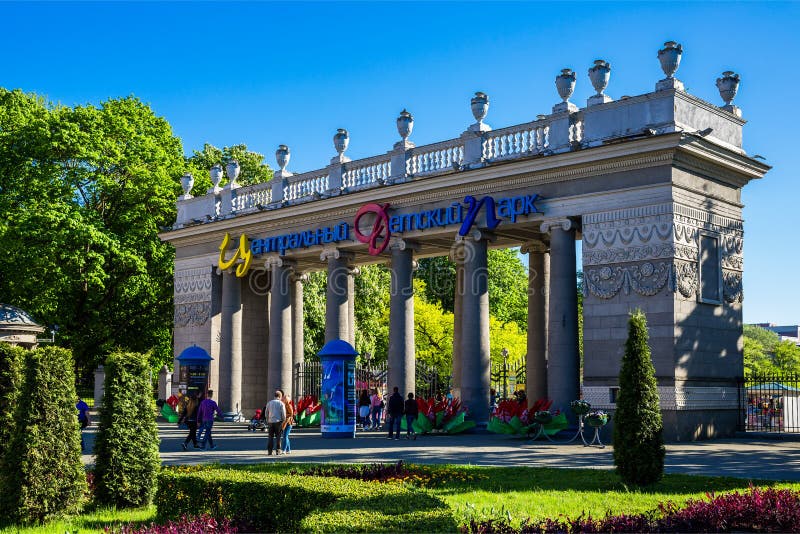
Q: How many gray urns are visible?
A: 11